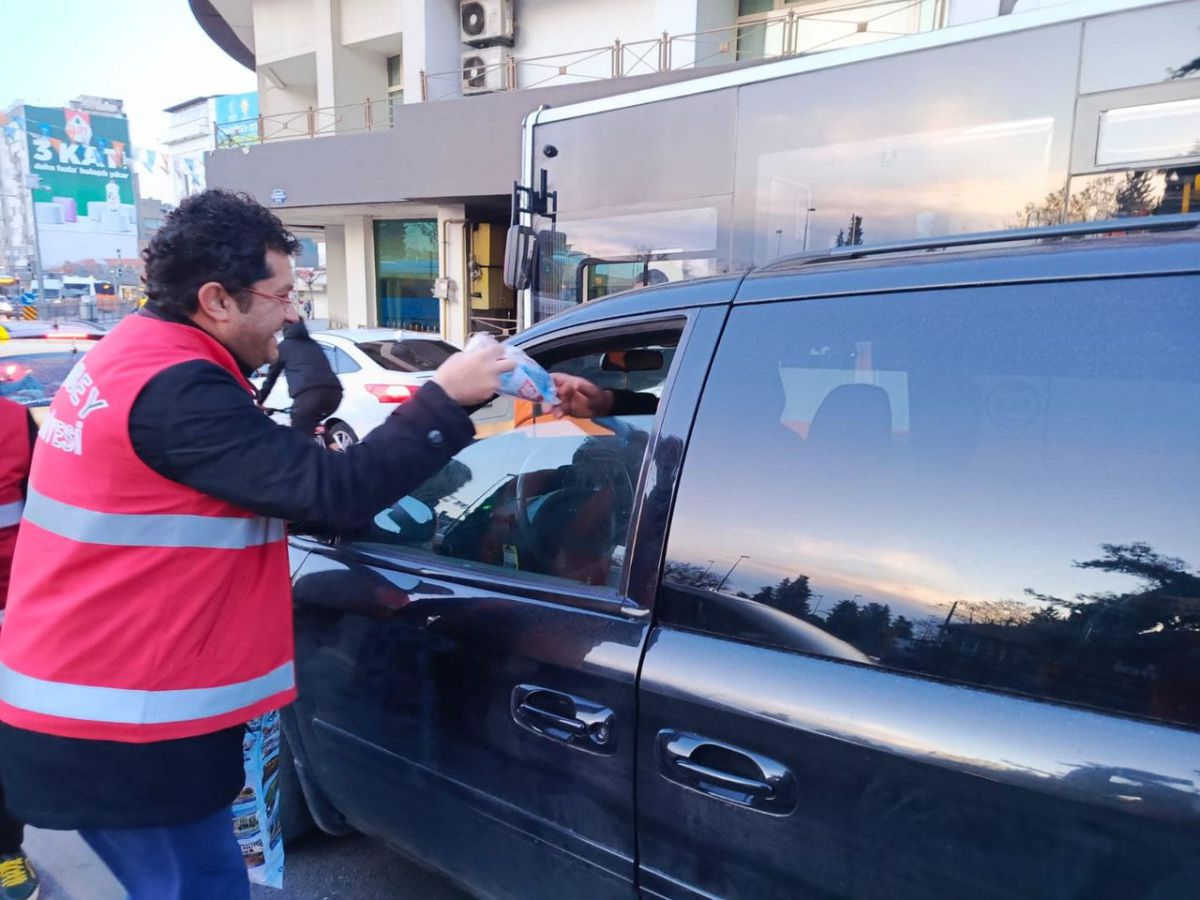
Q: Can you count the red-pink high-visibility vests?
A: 2